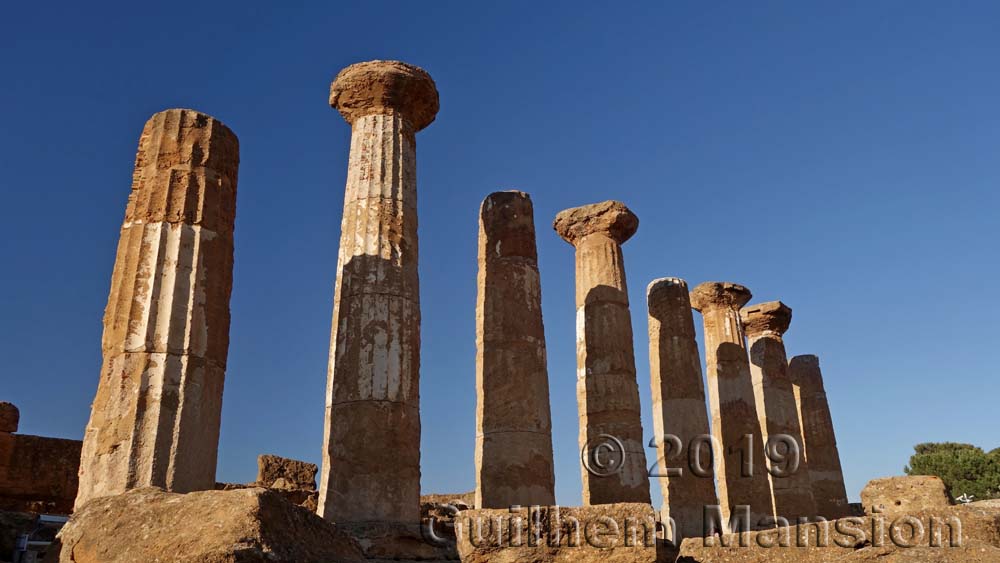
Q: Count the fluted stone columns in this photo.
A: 8